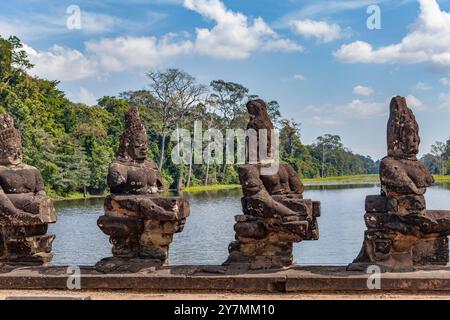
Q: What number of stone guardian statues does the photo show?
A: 4